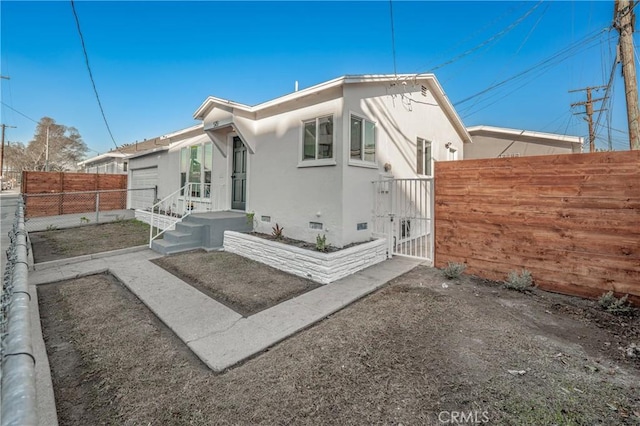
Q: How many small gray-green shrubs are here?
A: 3